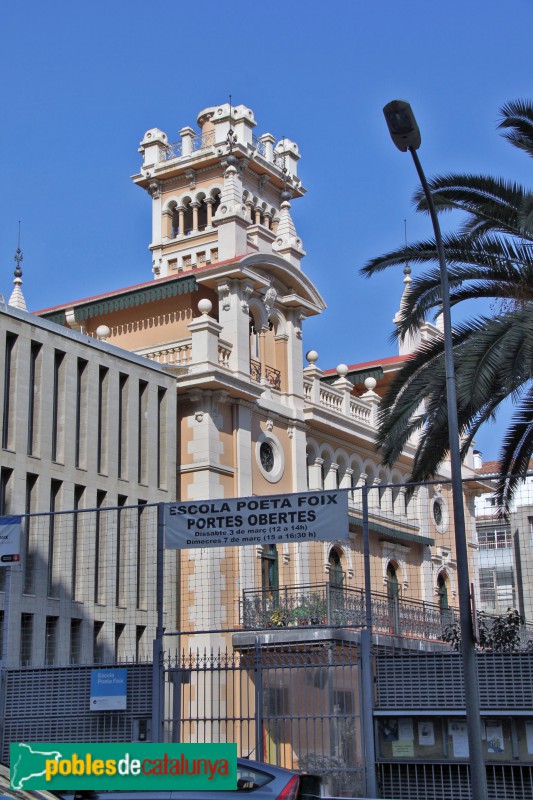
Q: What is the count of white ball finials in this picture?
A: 5